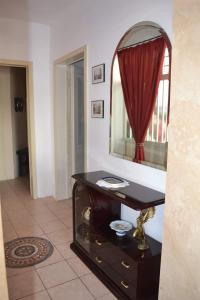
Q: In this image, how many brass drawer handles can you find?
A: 4